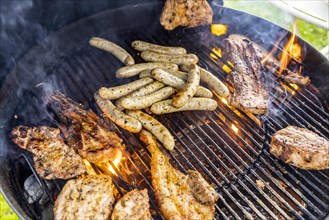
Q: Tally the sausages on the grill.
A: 14